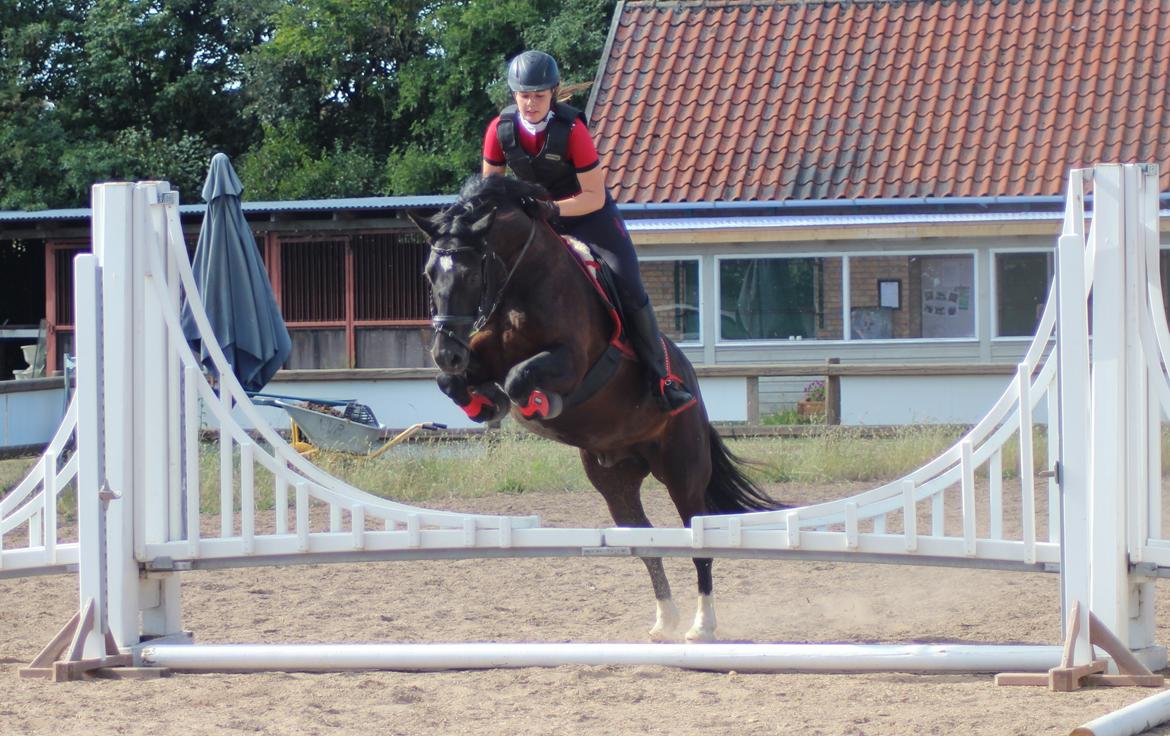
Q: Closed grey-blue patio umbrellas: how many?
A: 1